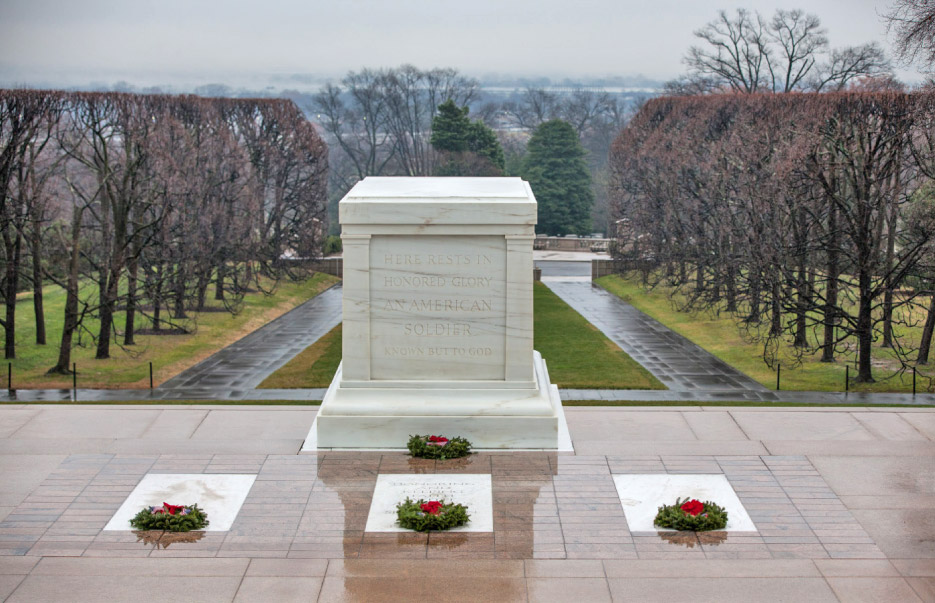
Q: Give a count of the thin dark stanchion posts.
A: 6